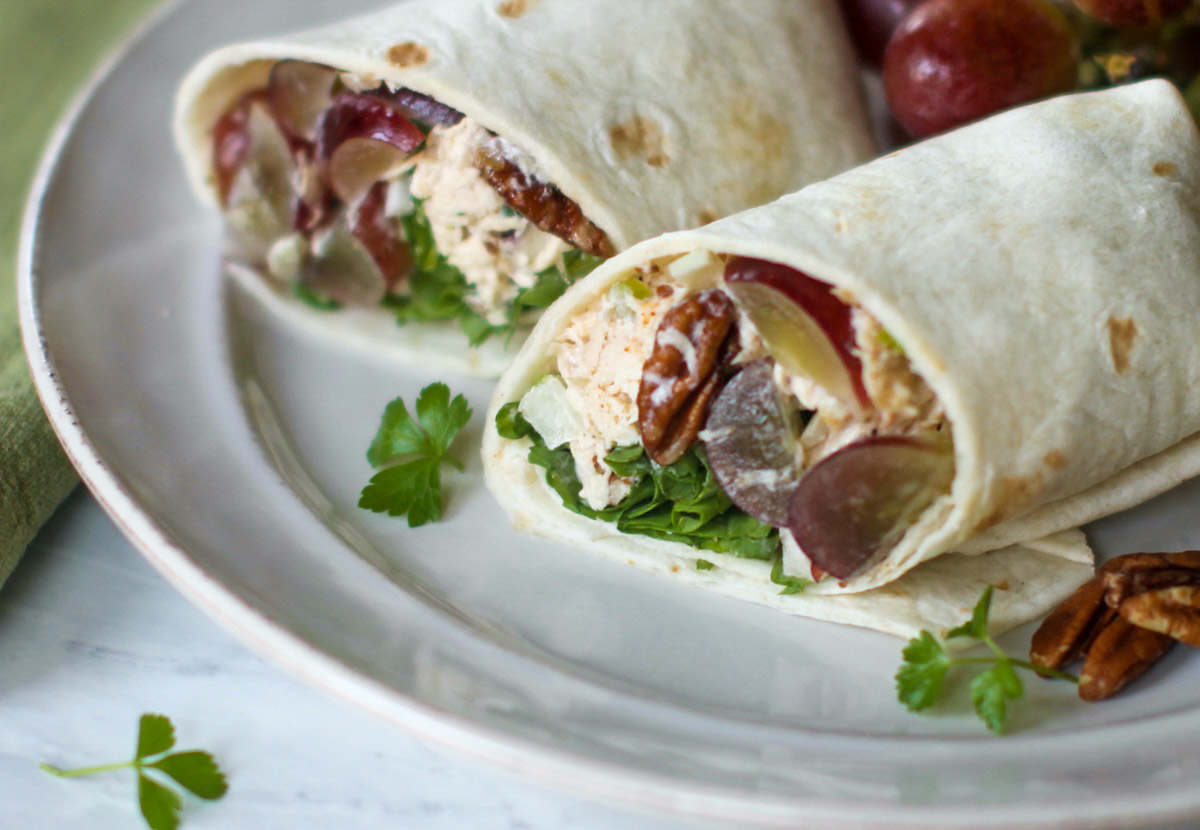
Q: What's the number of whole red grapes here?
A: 3